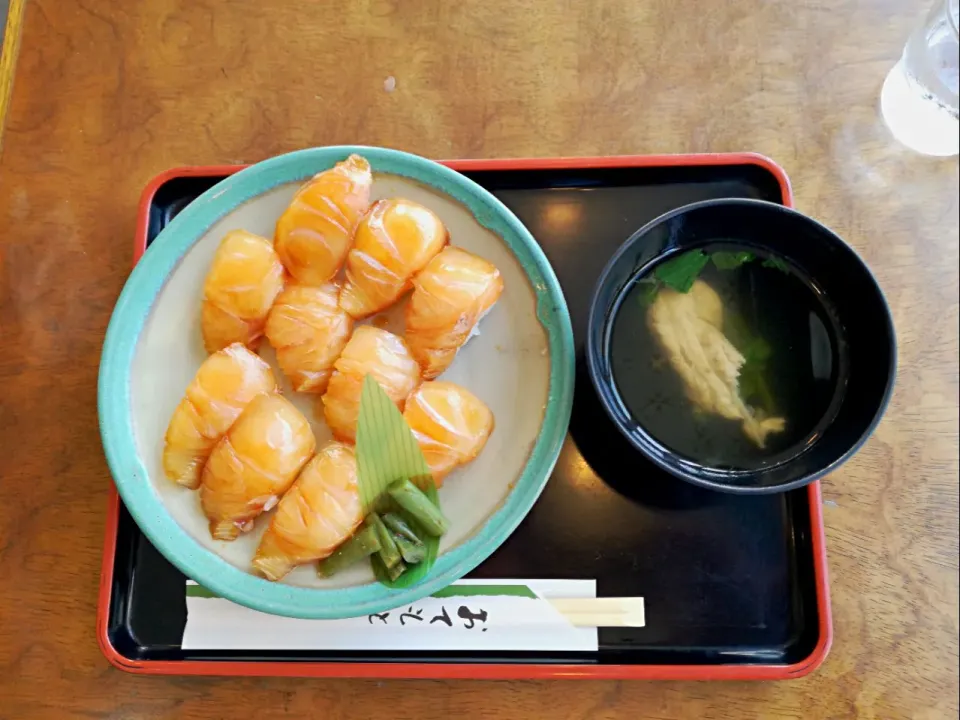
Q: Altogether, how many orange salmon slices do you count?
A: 10